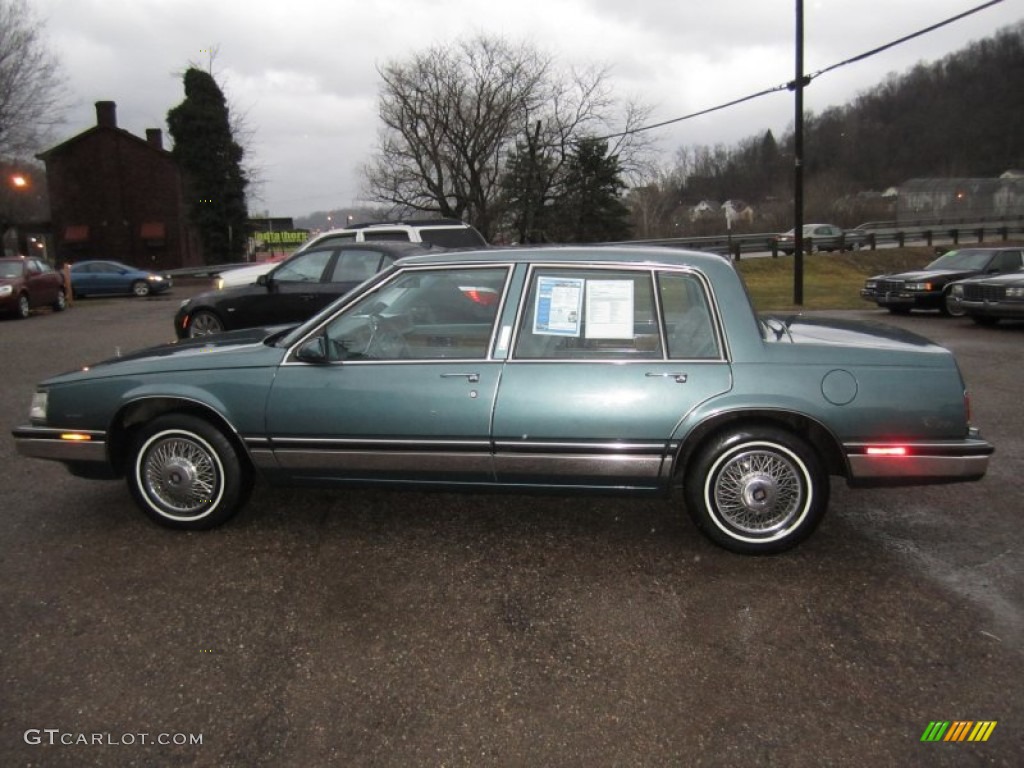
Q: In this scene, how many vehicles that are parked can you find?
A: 7